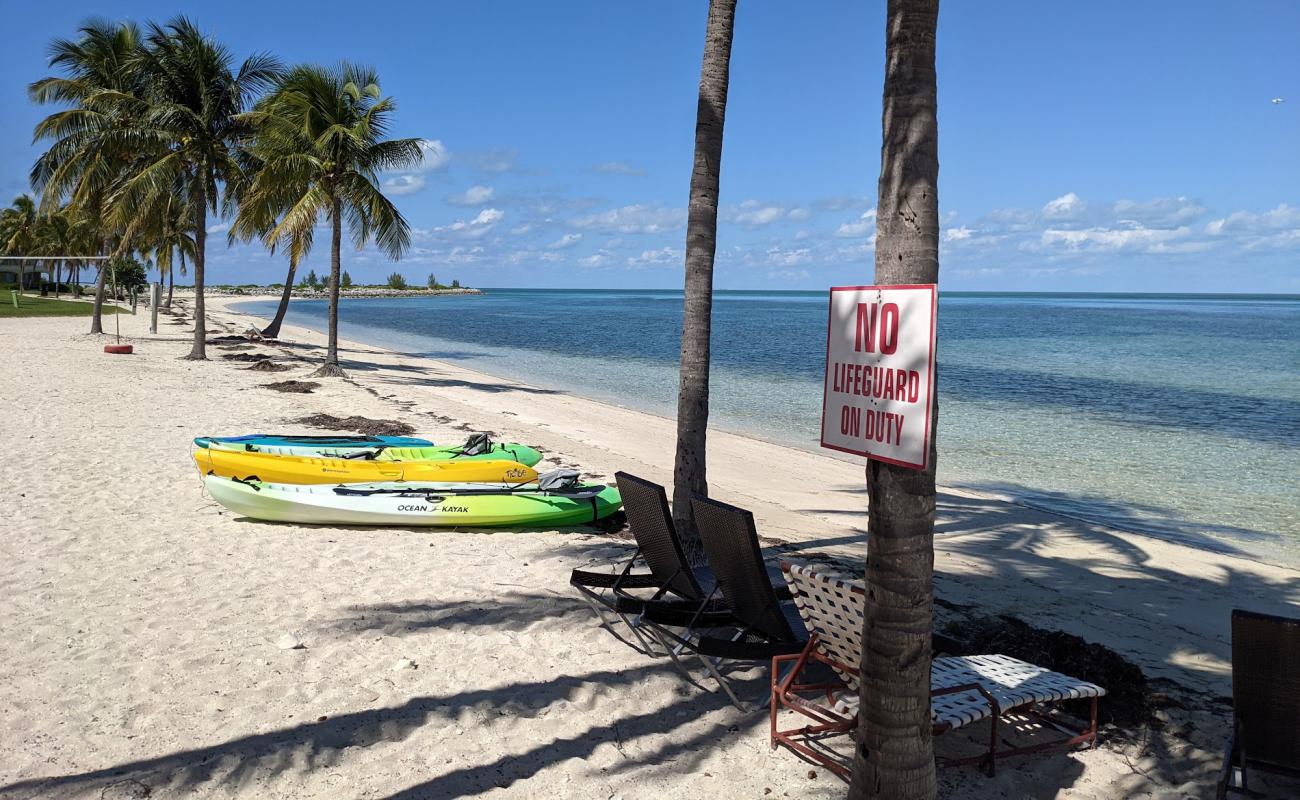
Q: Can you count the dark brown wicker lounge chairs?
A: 3